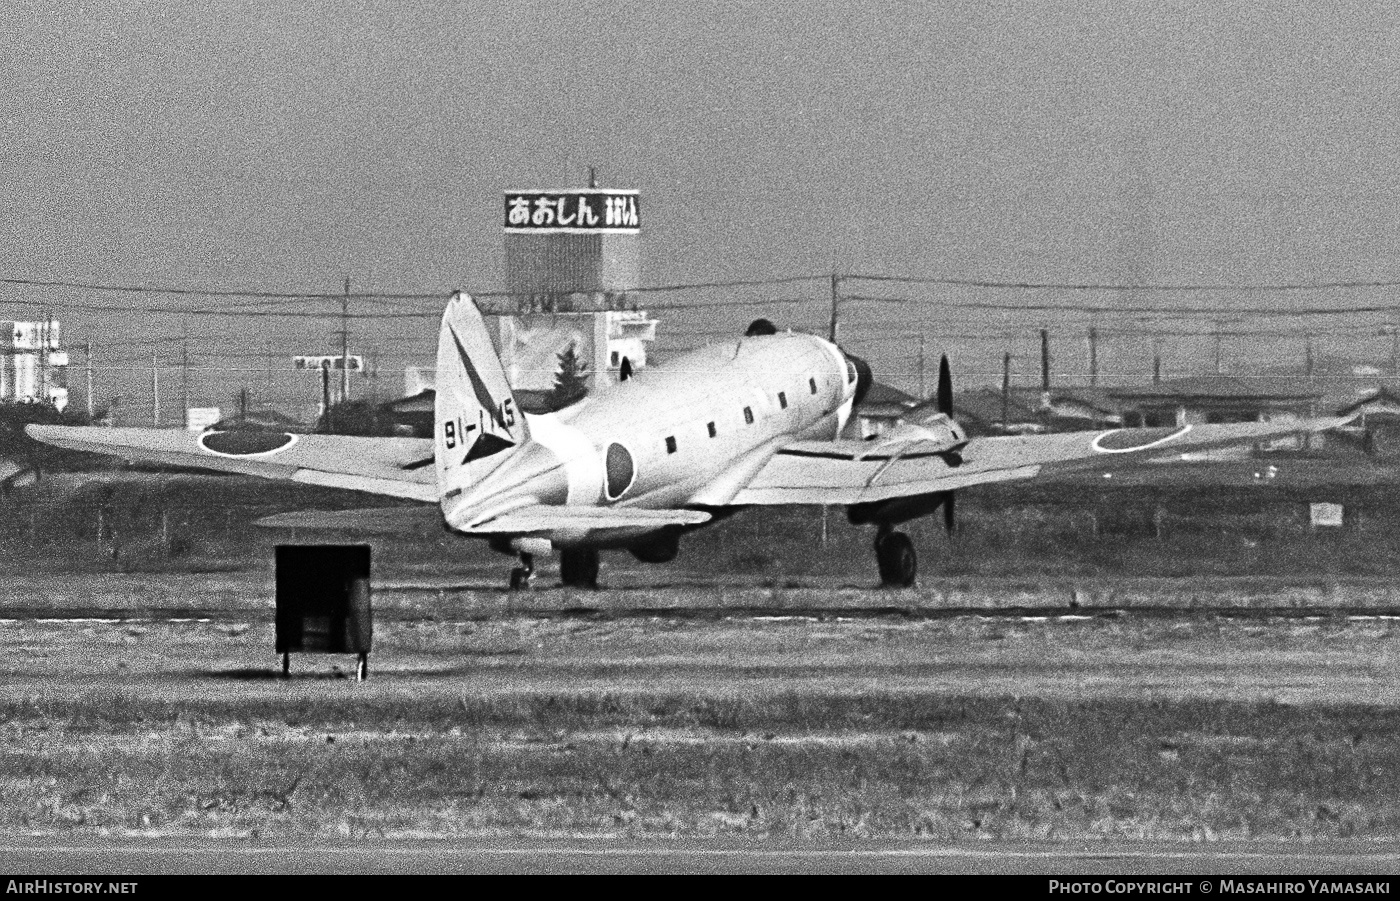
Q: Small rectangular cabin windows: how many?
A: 5